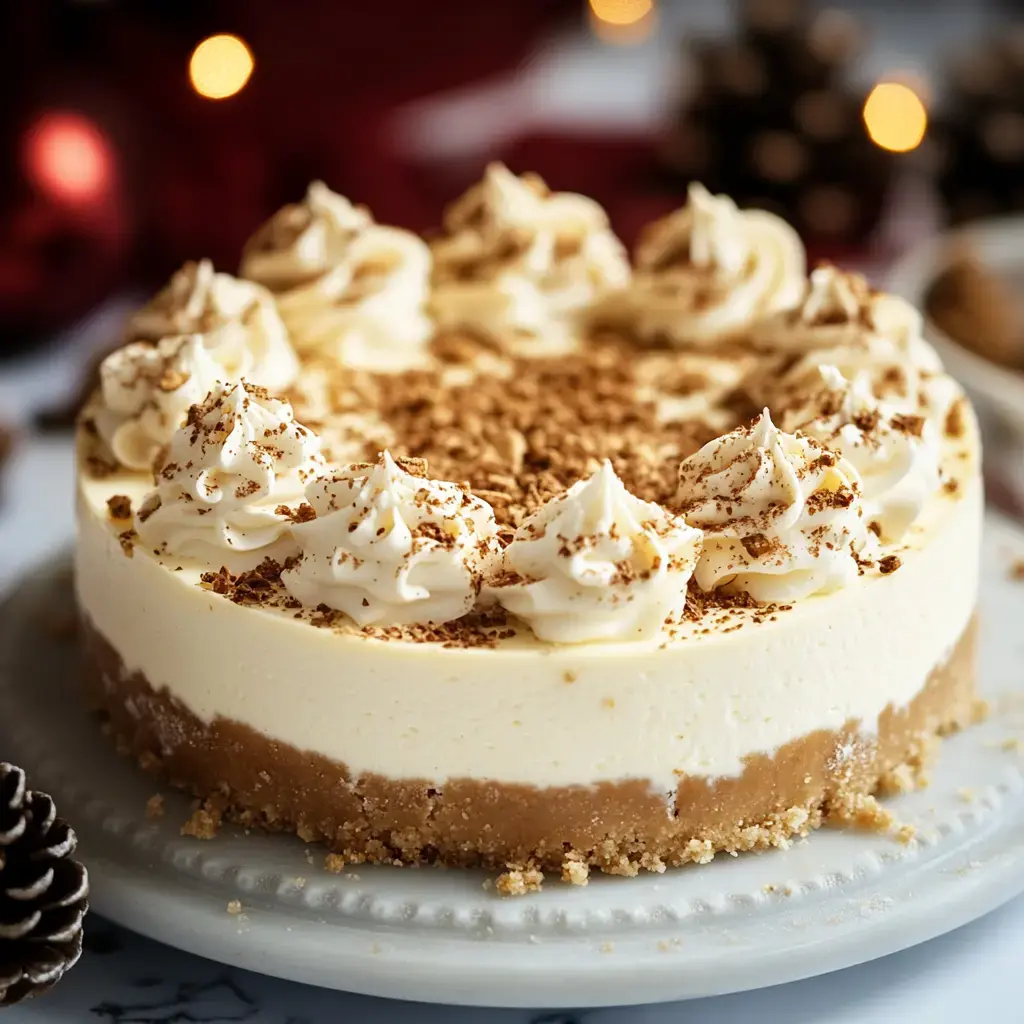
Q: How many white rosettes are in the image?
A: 12